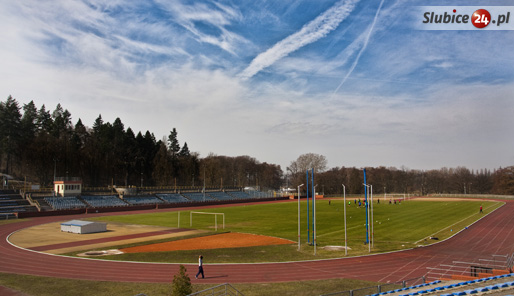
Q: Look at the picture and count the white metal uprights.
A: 5